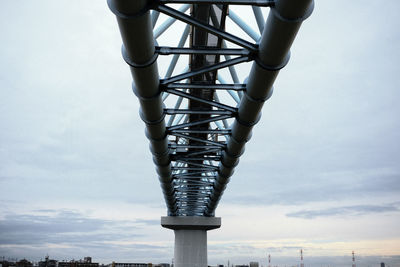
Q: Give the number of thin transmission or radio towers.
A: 3